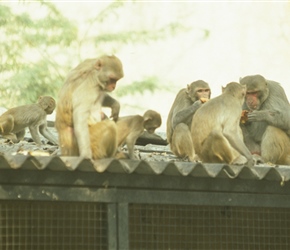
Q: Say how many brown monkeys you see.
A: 6